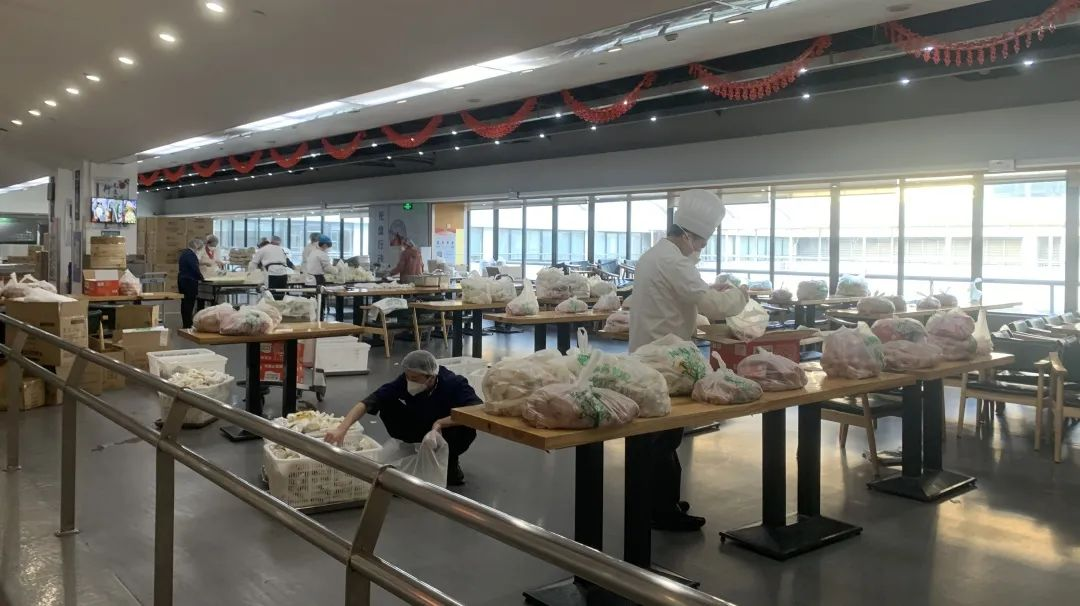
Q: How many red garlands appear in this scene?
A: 11